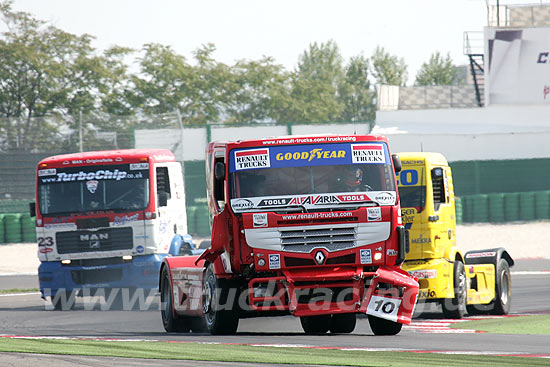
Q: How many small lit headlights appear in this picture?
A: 3